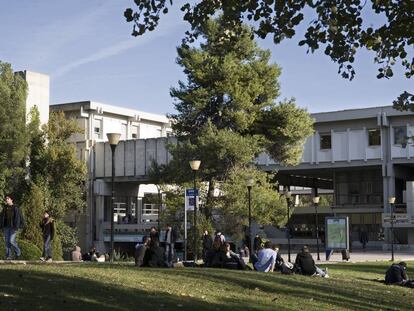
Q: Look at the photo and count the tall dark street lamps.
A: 6